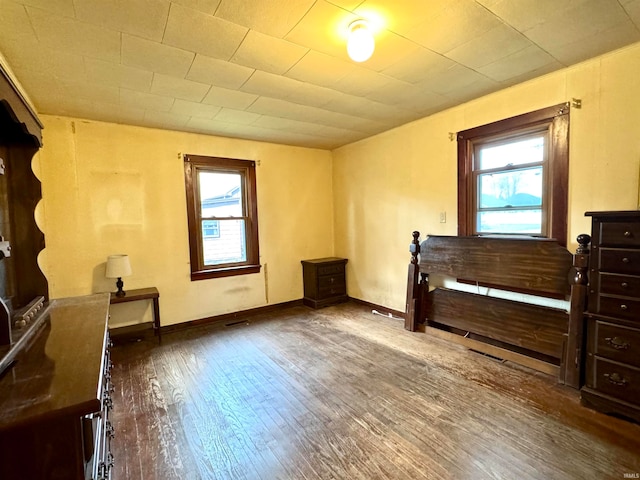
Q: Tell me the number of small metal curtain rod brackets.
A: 4